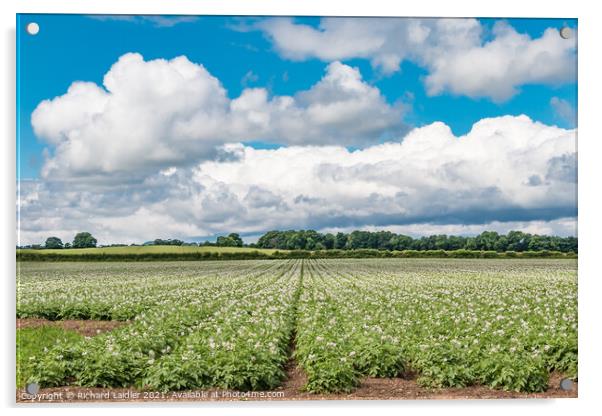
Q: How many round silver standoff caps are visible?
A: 4